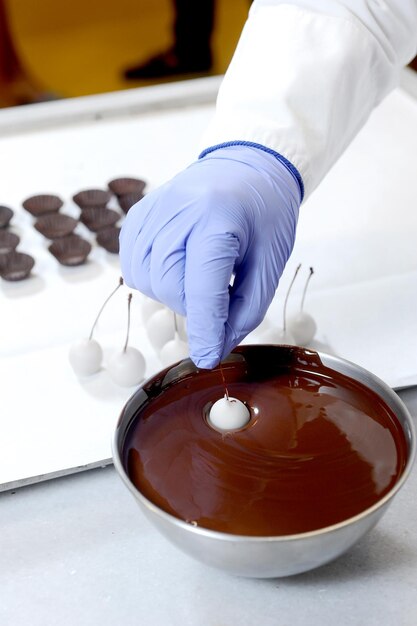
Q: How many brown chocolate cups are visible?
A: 11